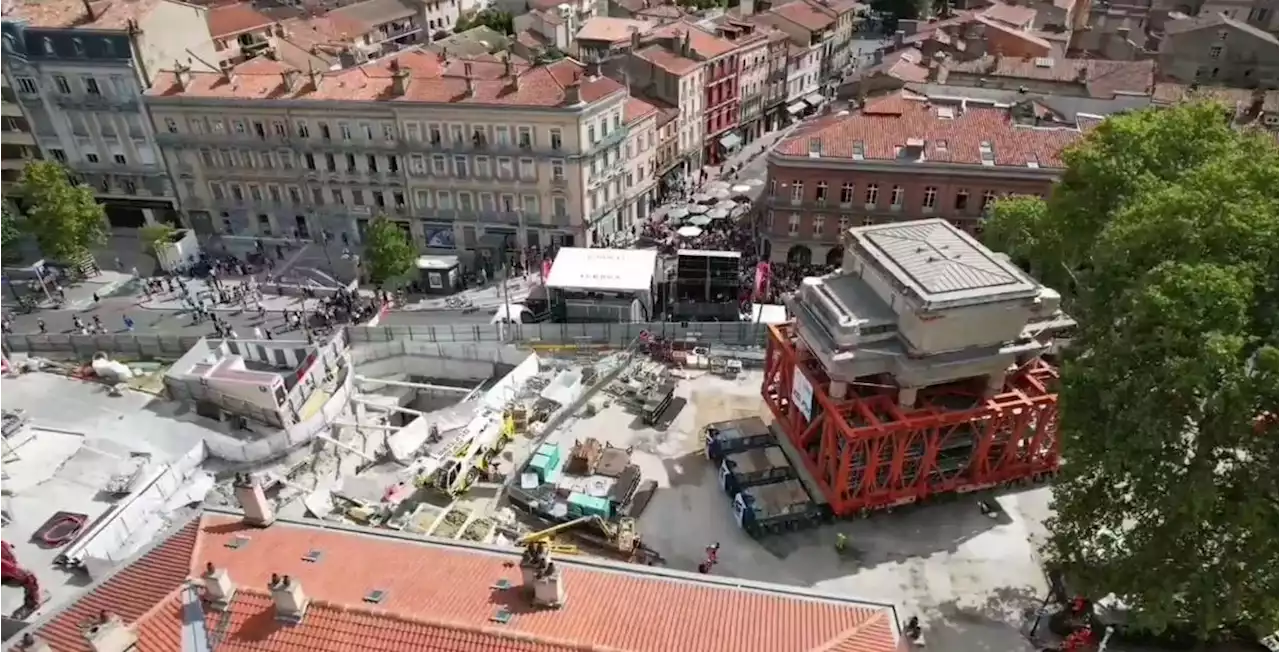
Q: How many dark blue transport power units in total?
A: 3